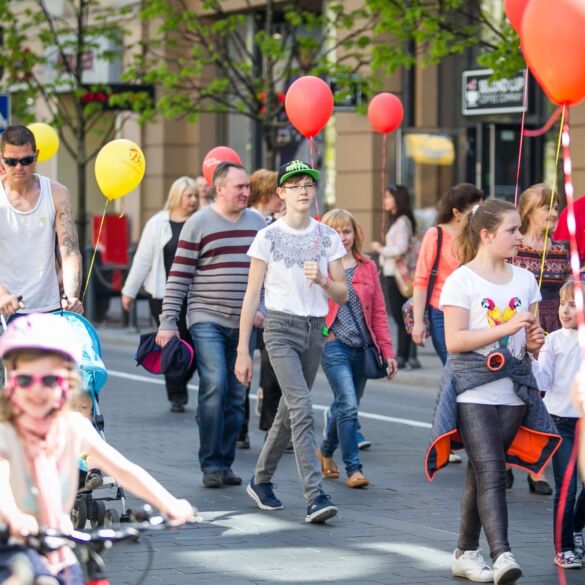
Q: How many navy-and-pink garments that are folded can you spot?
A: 1